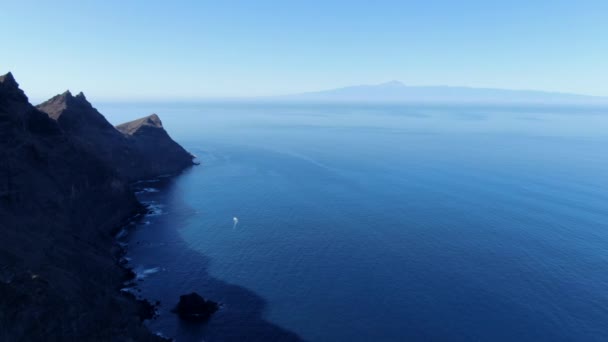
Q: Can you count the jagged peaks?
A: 3